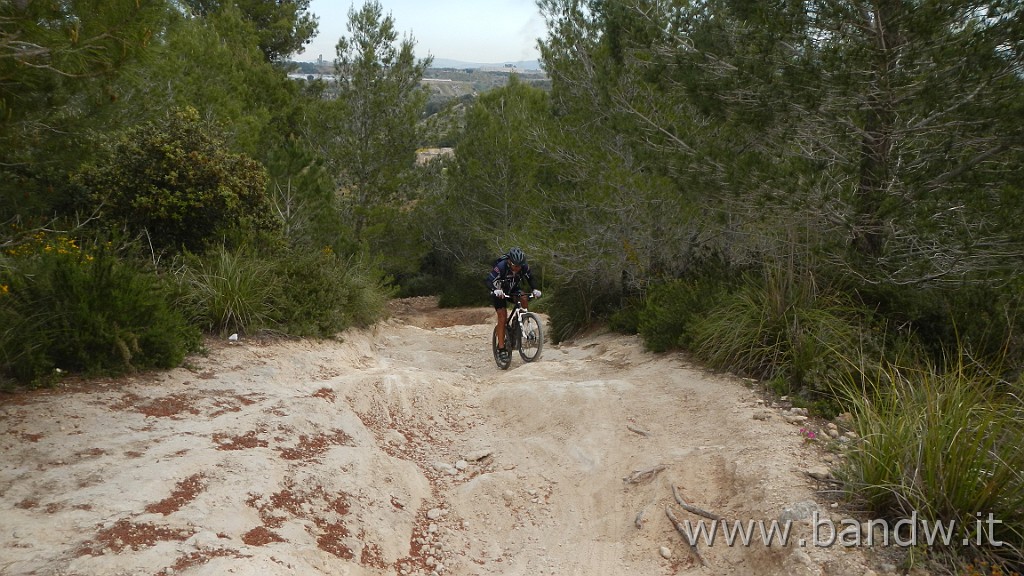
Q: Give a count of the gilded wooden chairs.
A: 0